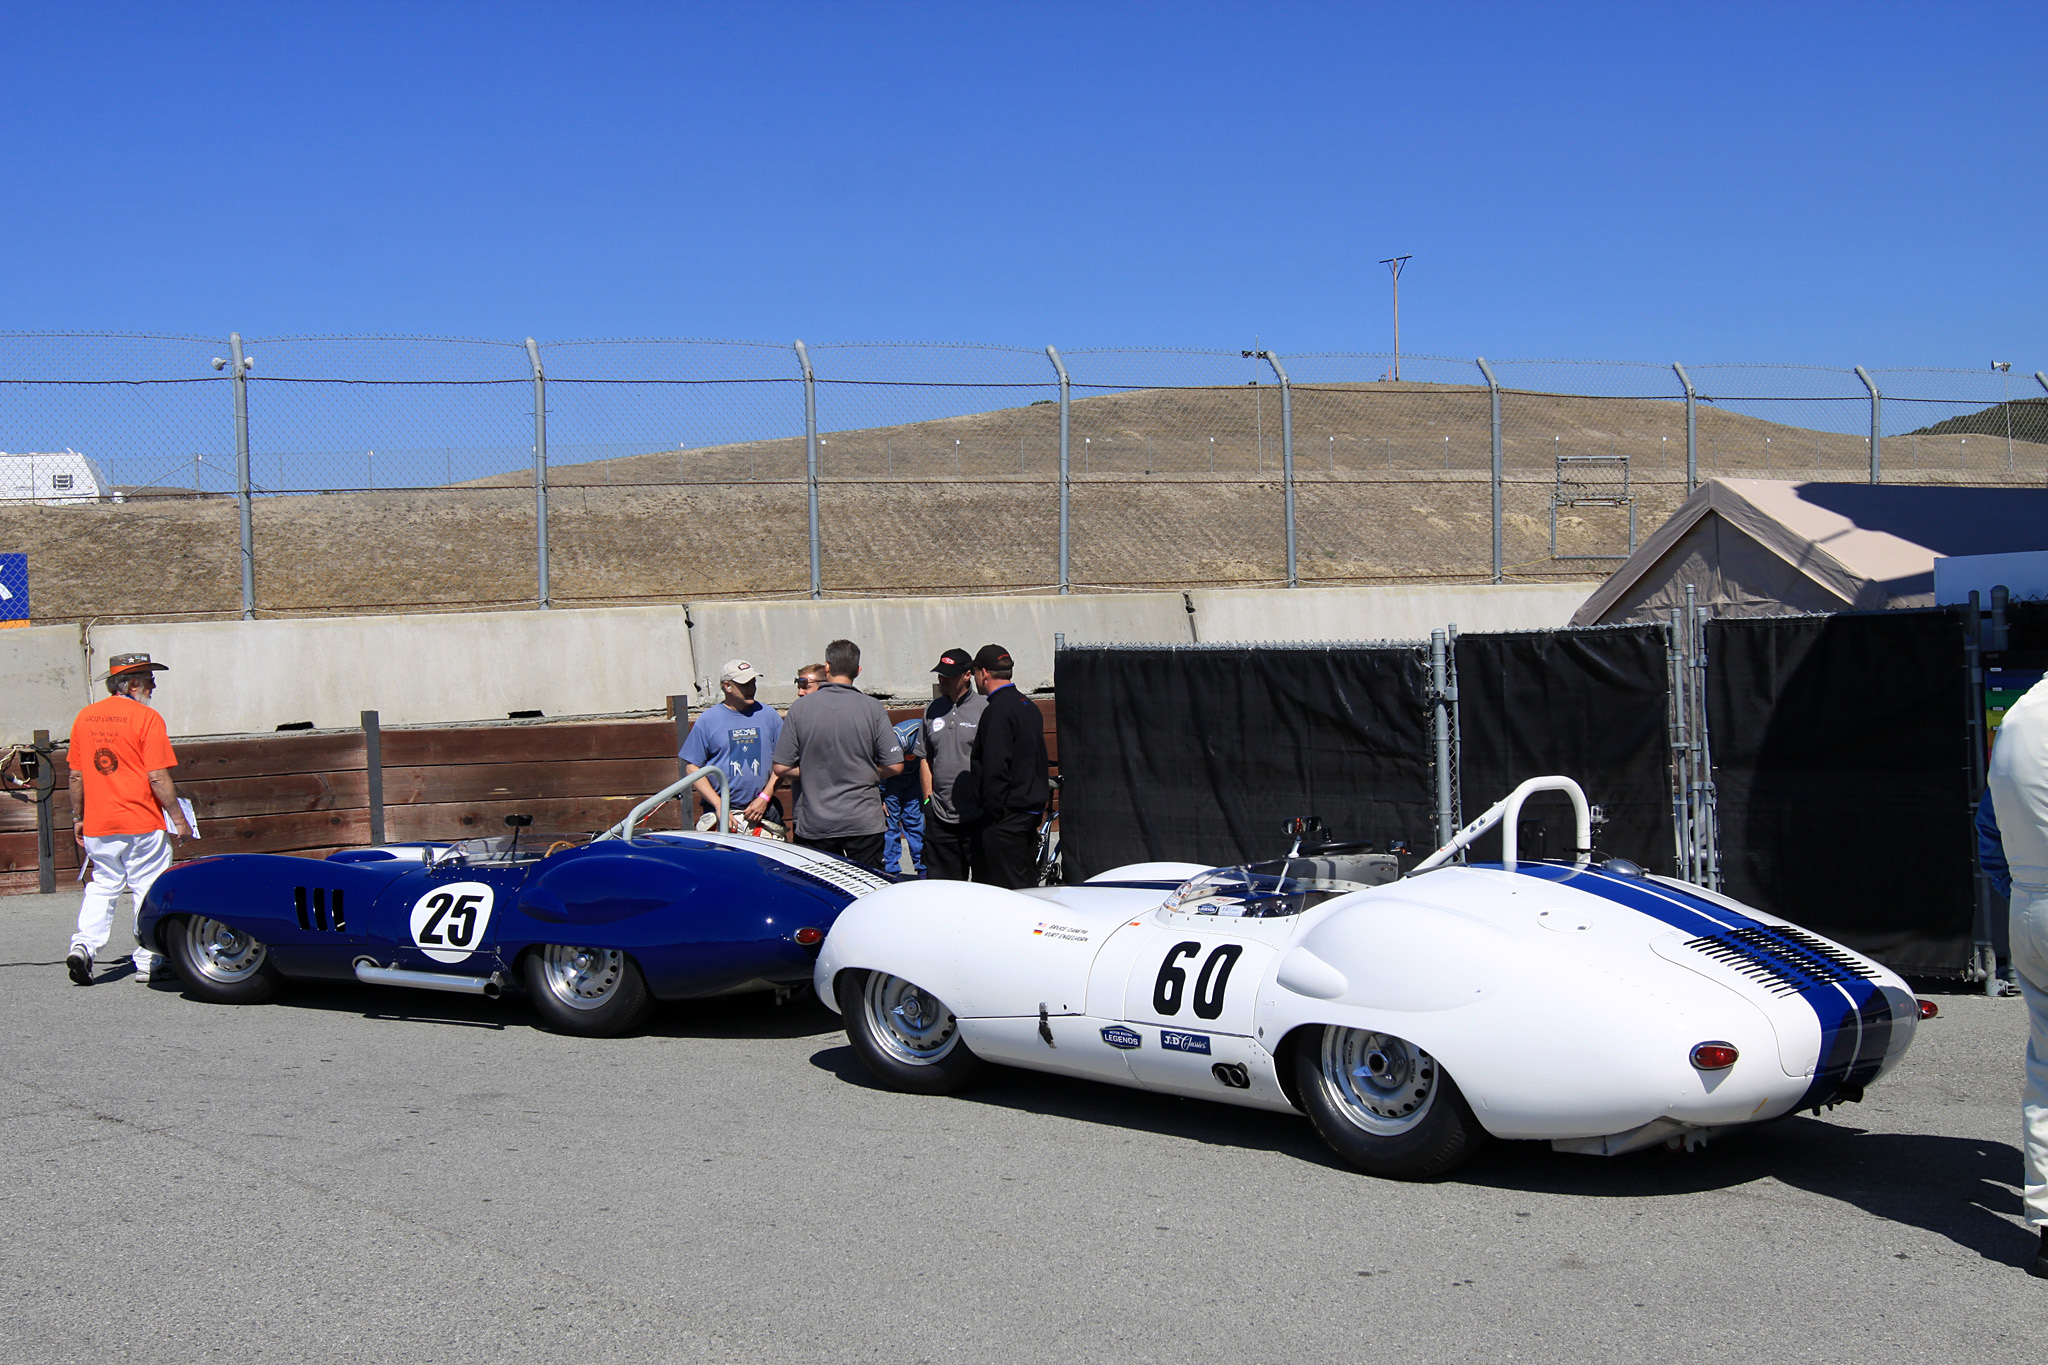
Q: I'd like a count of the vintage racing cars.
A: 2